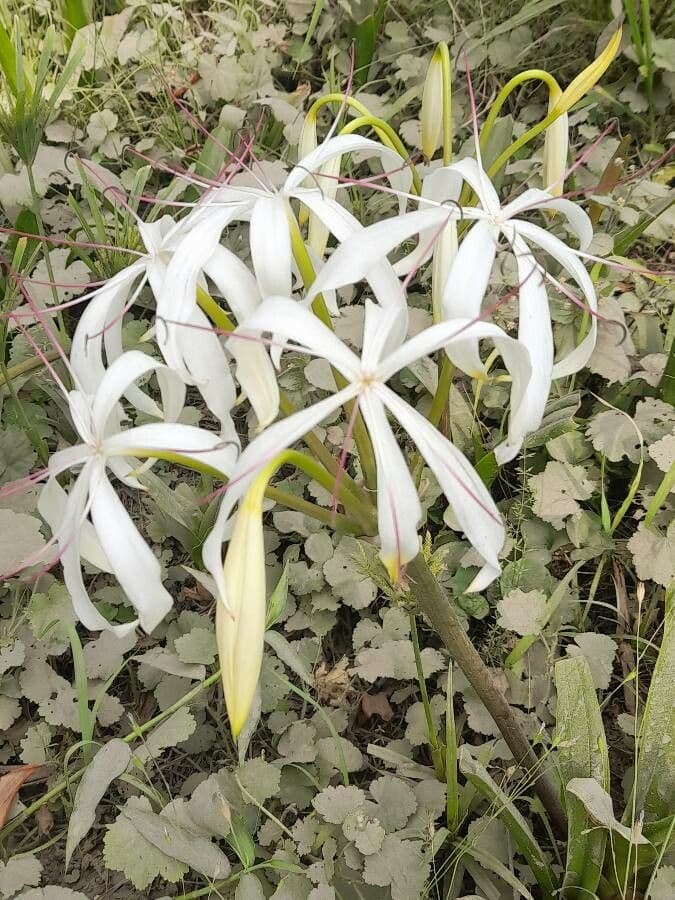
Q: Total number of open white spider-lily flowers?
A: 5